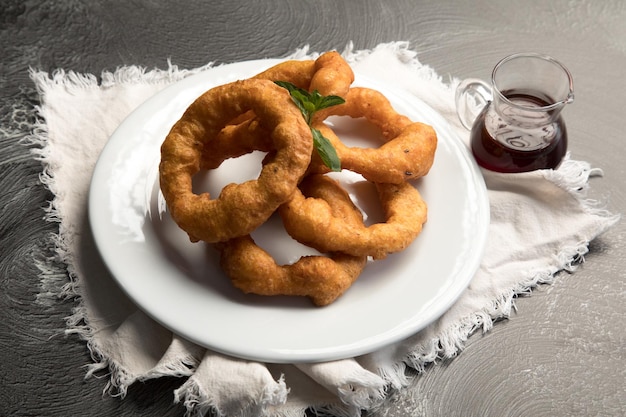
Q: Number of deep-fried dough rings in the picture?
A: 5